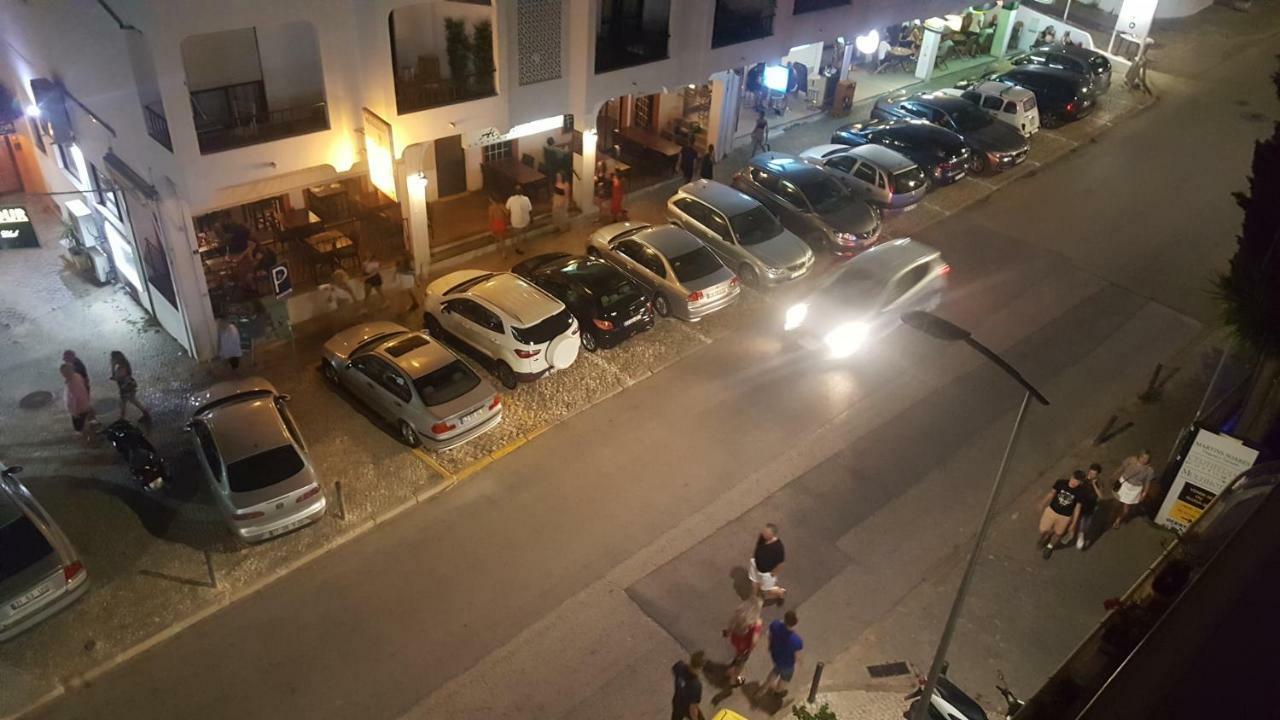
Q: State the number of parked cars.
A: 14